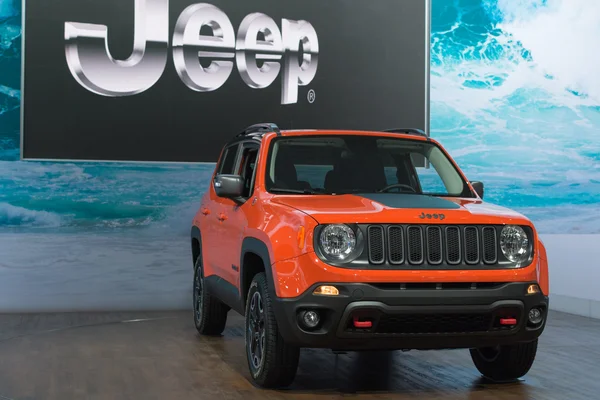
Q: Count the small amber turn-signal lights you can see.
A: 2